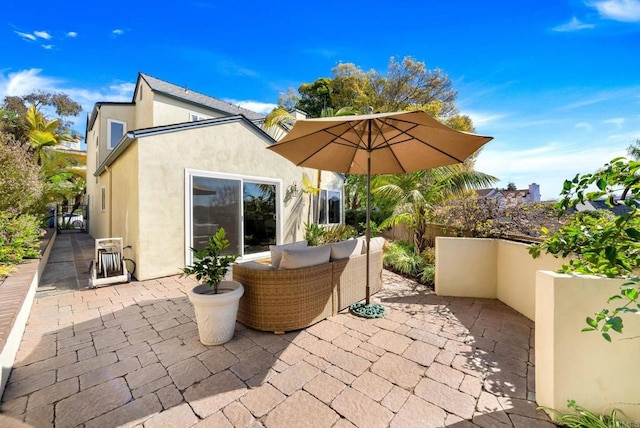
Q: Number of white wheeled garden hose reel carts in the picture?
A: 1